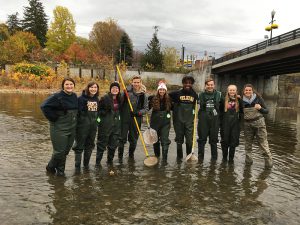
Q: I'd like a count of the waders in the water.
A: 9